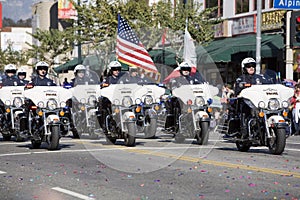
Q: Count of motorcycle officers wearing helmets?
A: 8